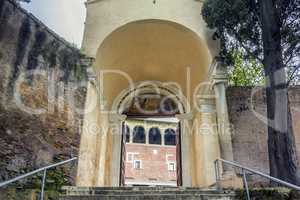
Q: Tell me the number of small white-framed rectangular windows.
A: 2